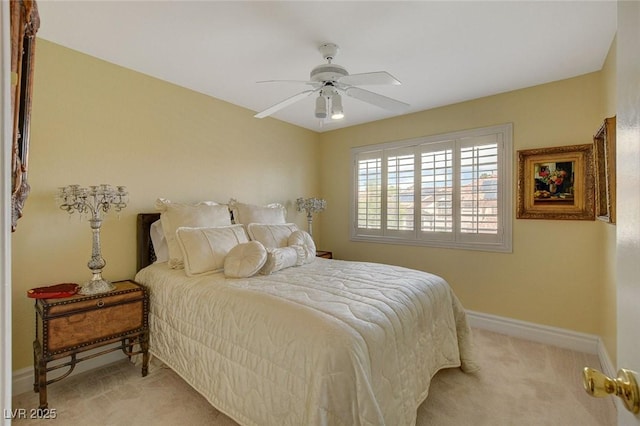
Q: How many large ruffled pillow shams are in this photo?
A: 2